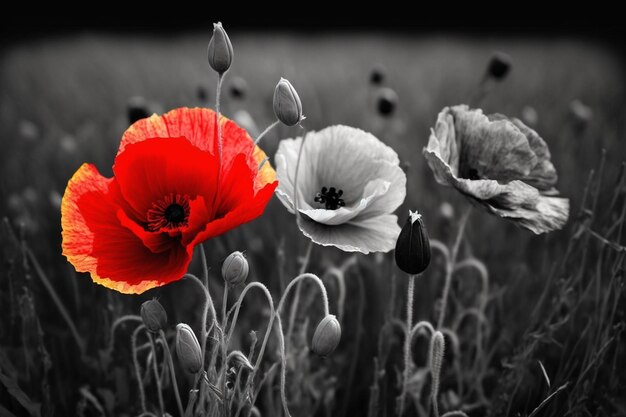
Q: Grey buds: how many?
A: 6